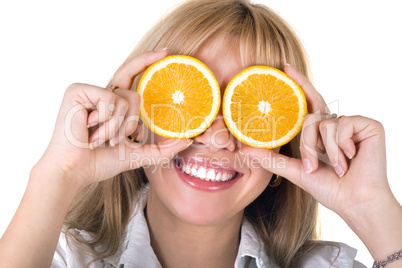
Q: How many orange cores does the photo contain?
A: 2